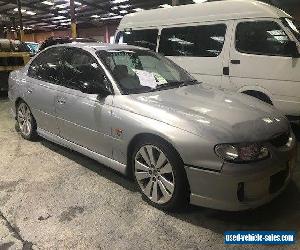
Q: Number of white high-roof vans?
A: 1